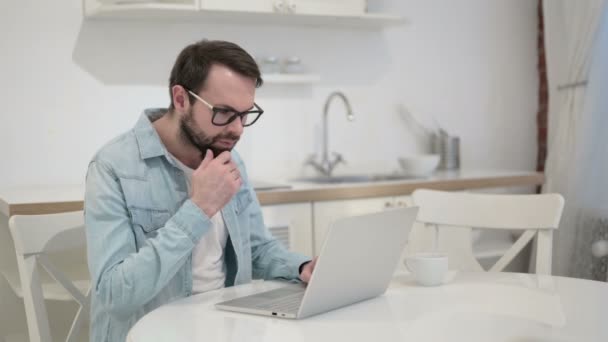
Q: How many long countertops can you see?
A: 1